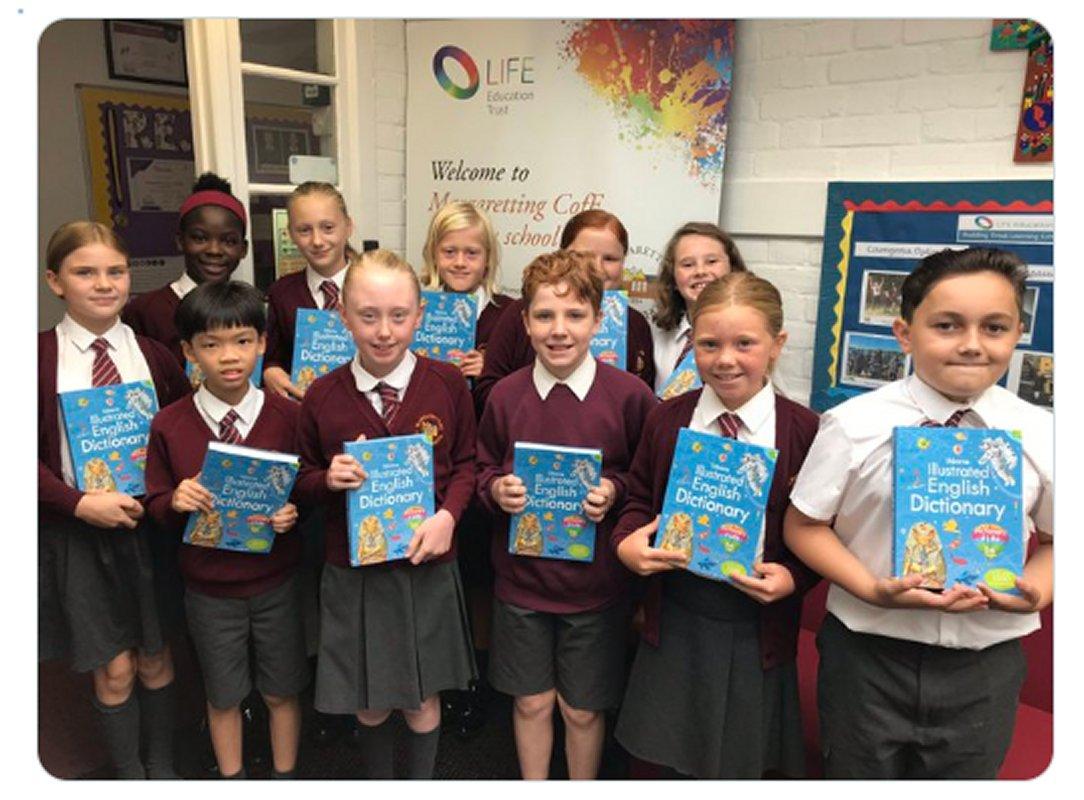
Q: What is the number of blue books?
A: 11